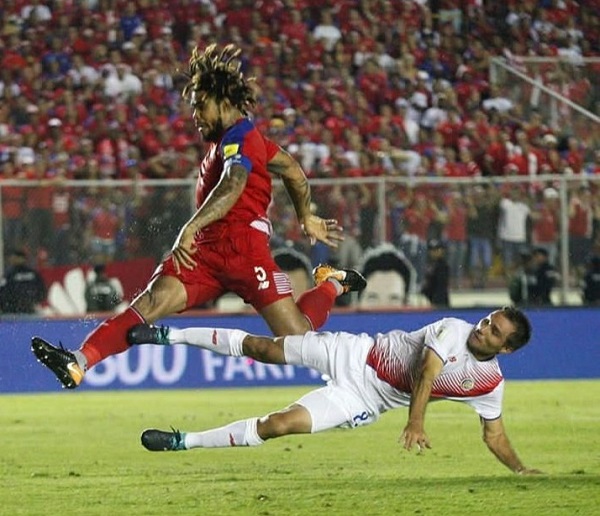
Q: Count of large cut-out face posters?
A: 2